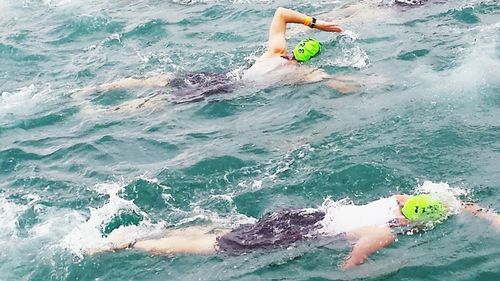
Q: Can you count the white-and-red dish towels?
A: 0